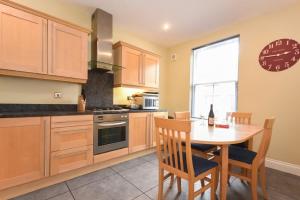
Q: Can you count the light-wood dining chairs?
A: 4